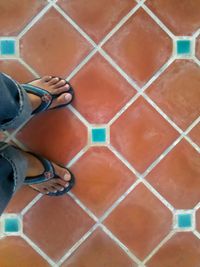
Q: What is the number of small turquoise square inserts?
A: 5